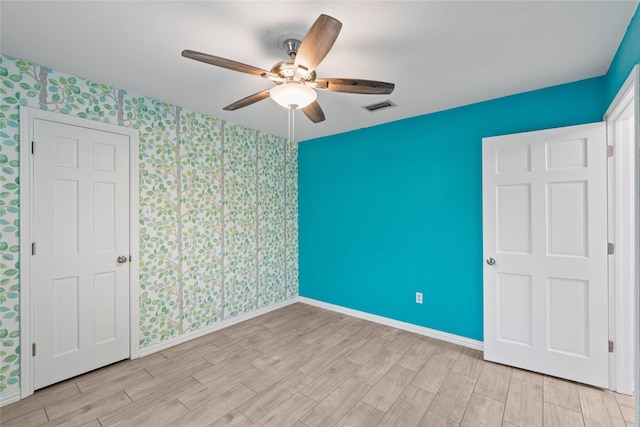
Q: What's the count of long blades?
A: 5